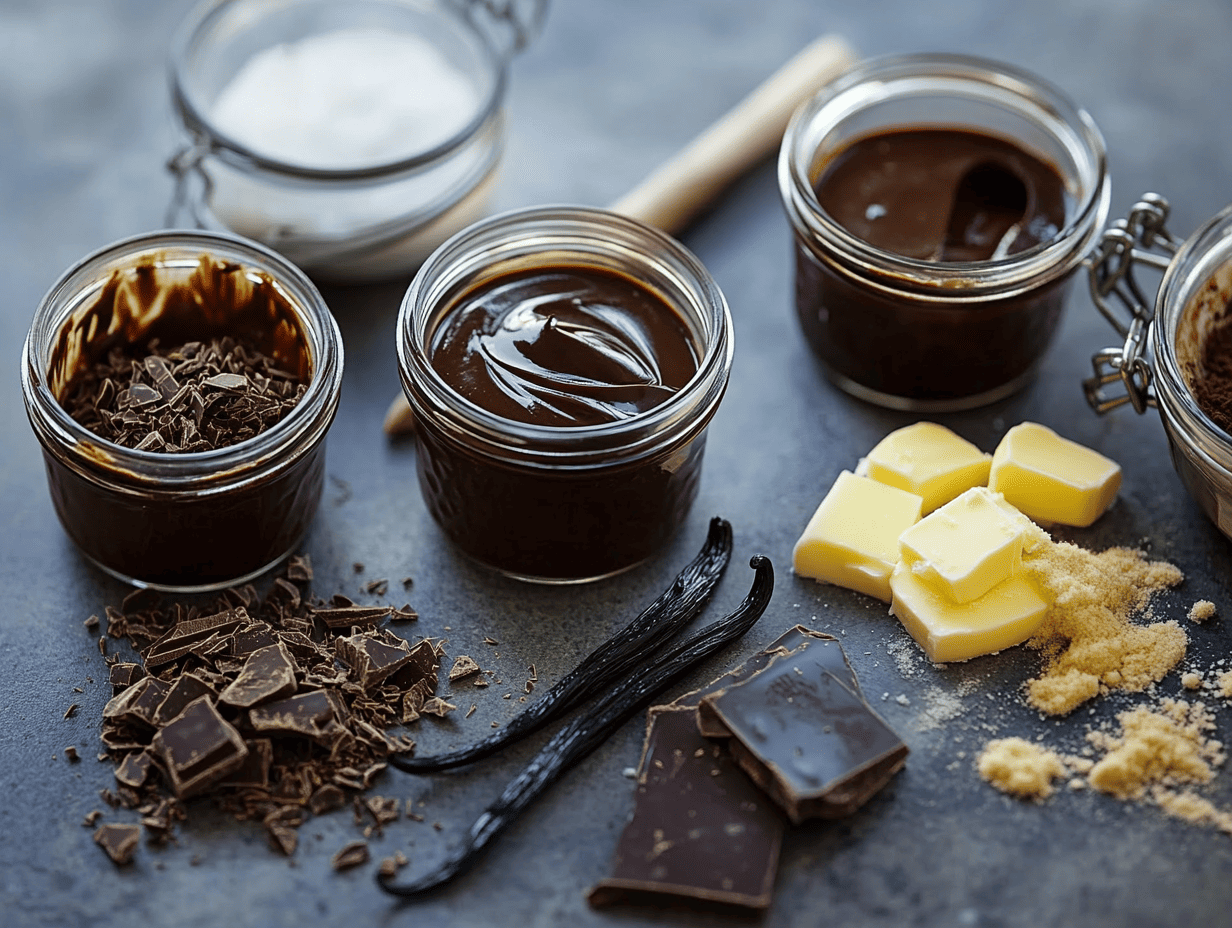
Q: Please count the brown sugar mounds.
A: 3